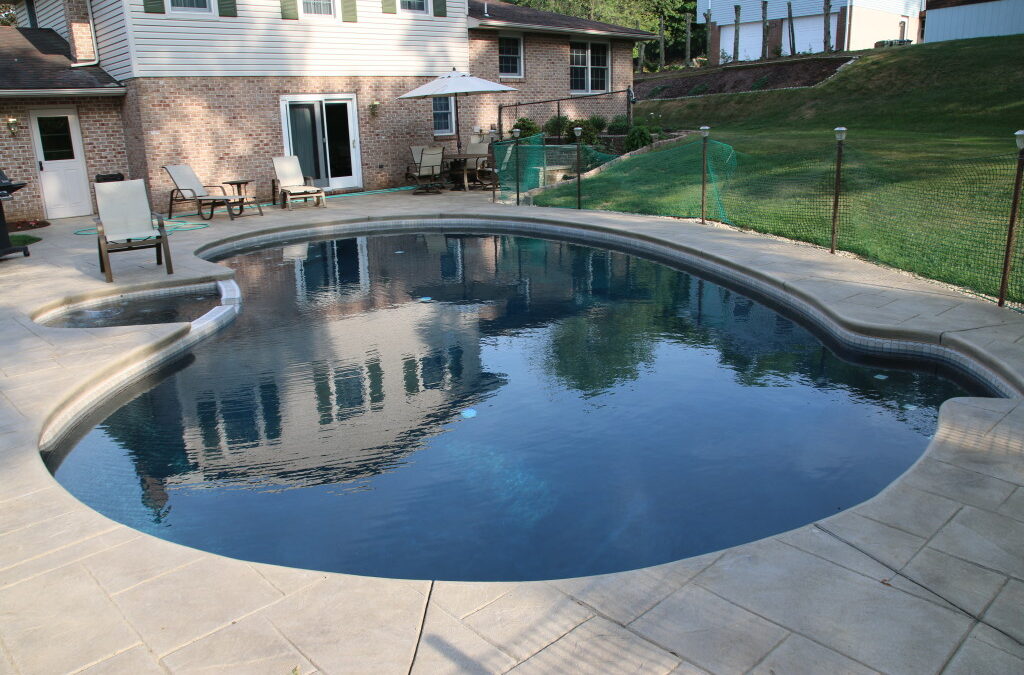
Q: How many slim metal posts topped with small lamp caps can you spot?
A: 6